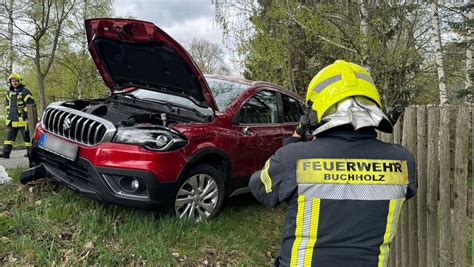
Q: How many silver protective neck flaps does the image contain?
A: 1